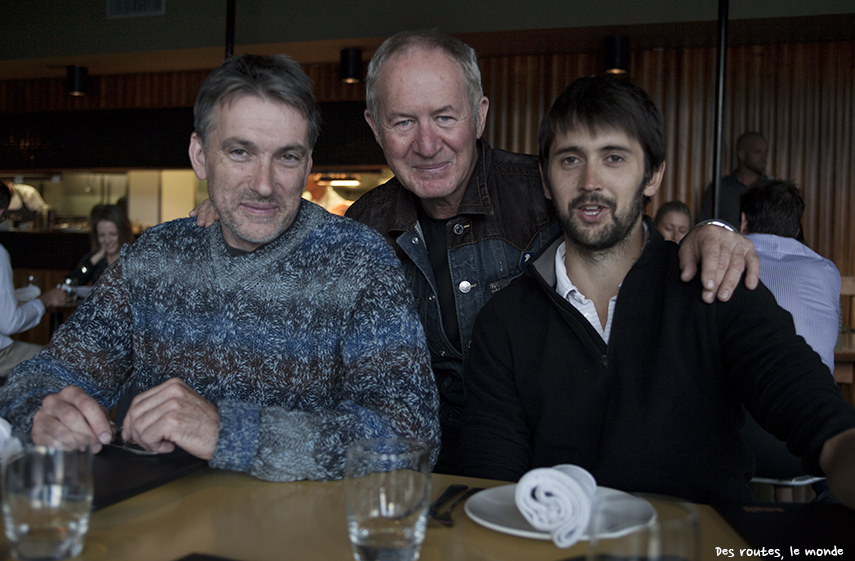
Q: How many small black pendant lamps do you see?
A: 3